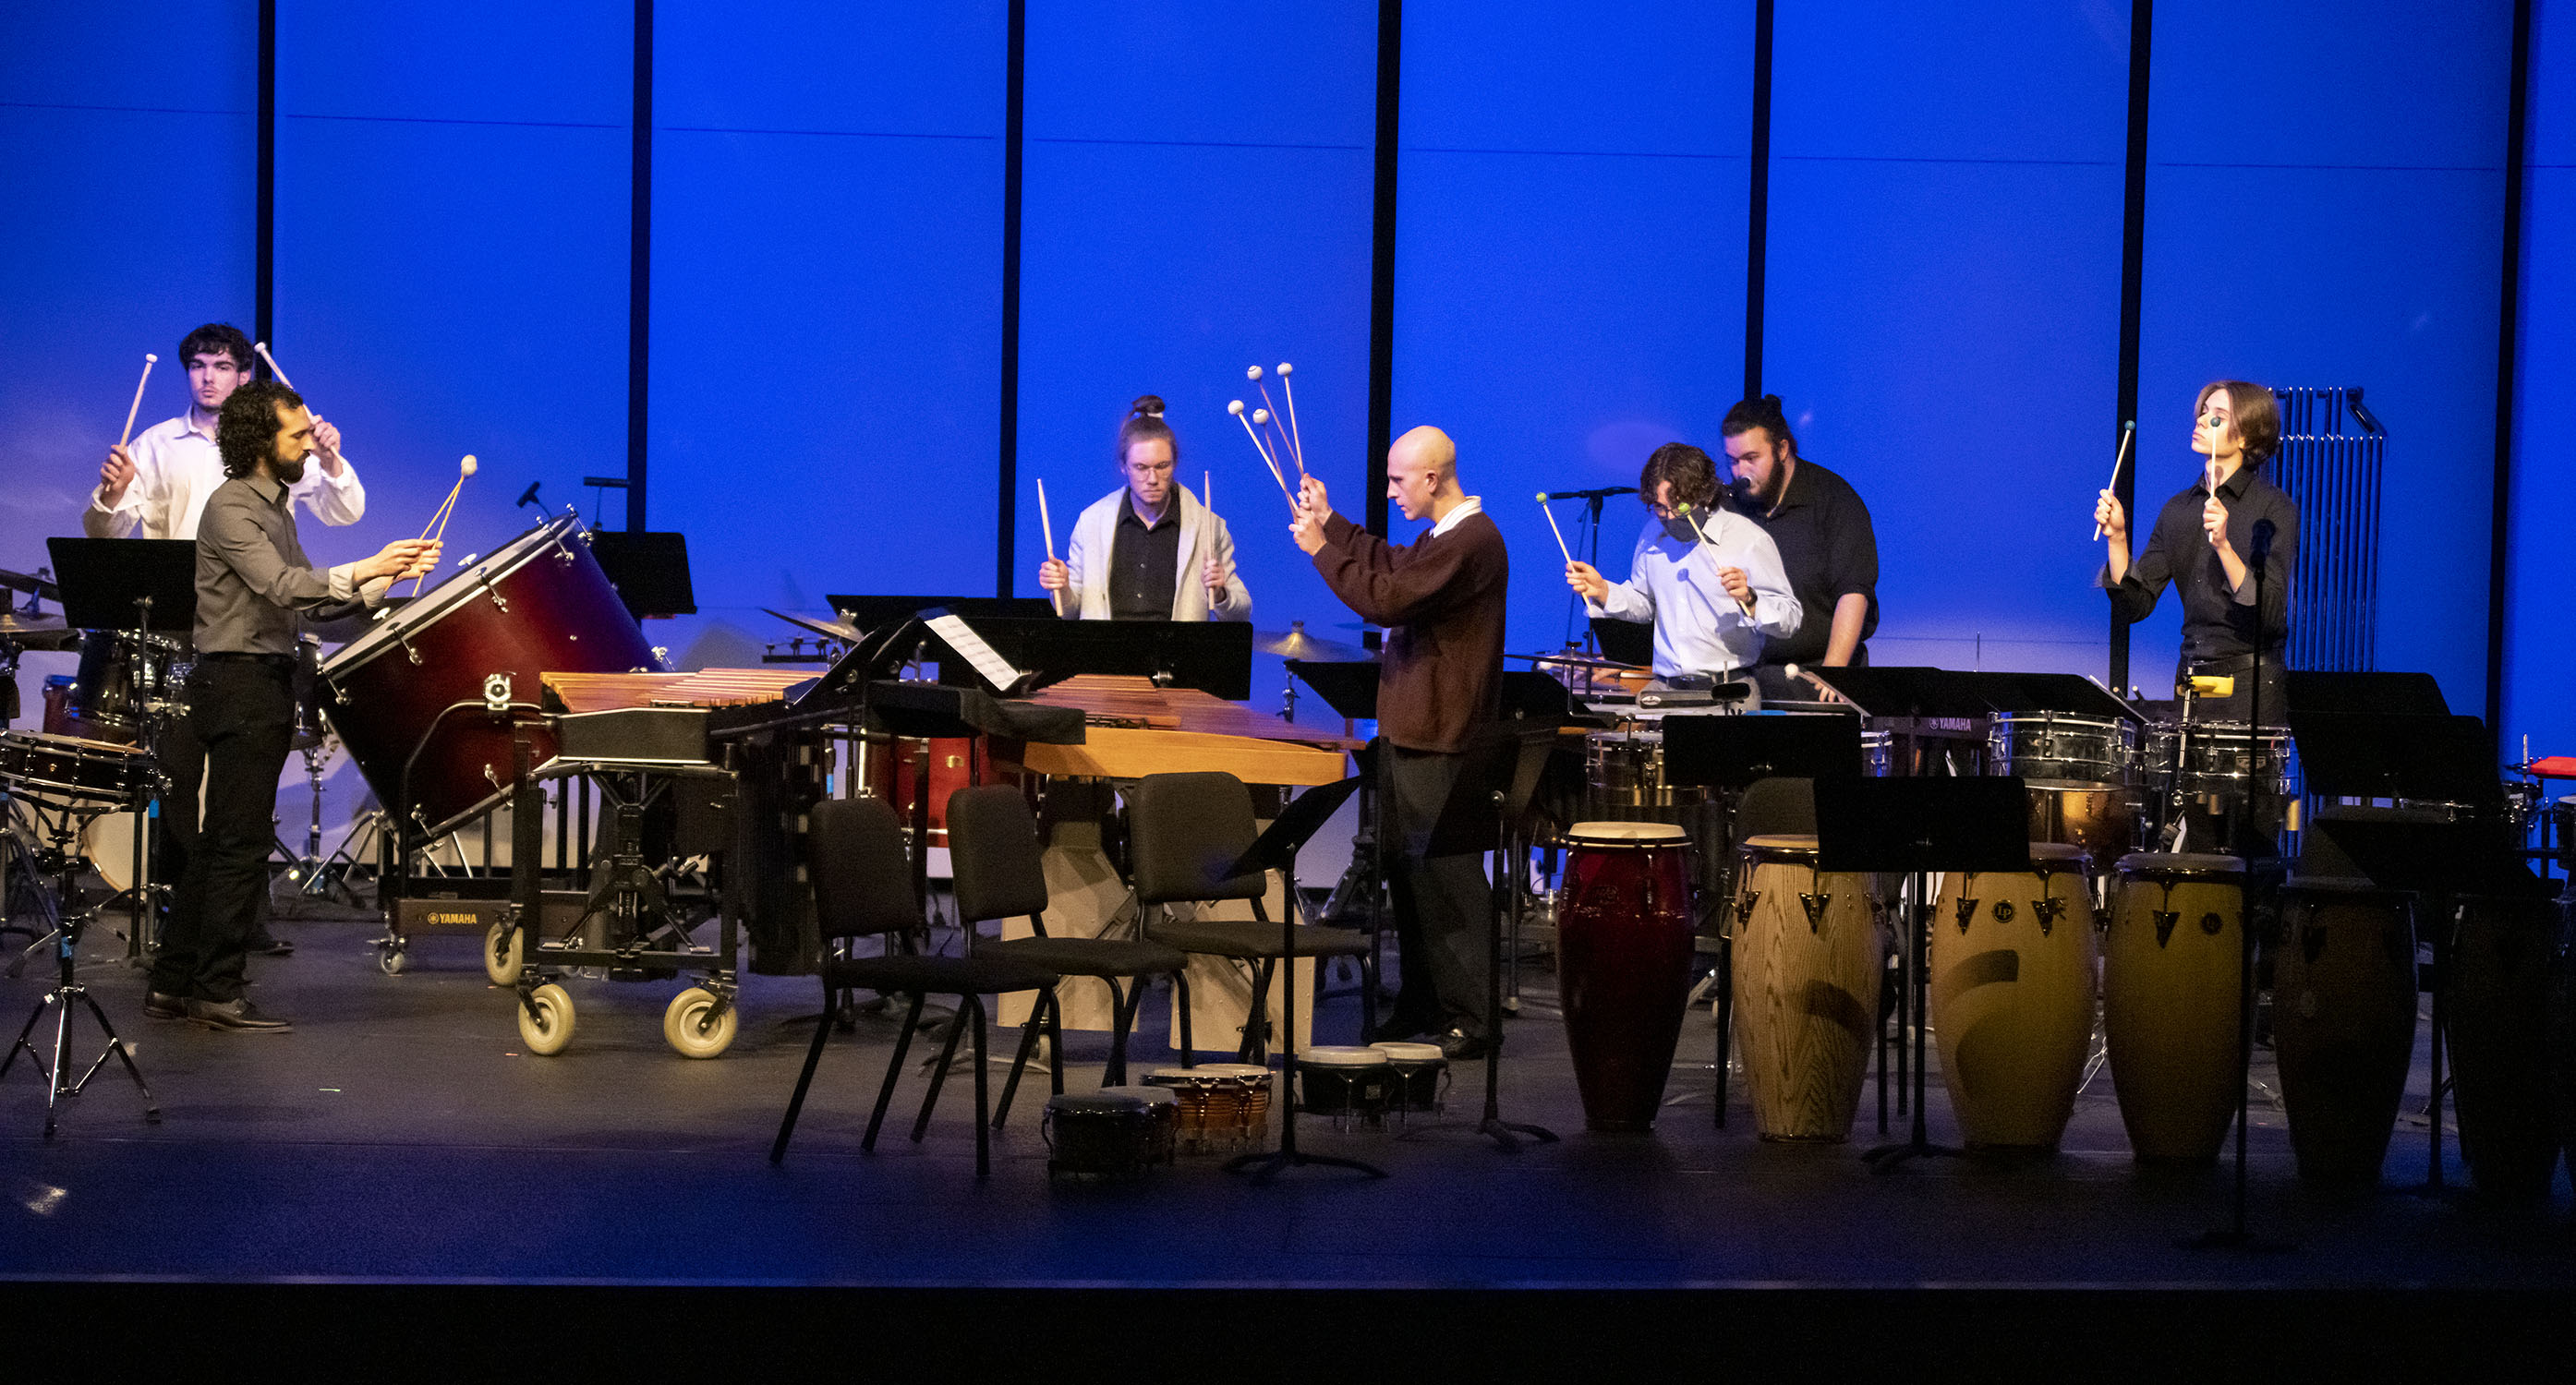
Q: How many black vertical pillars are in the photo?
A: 7